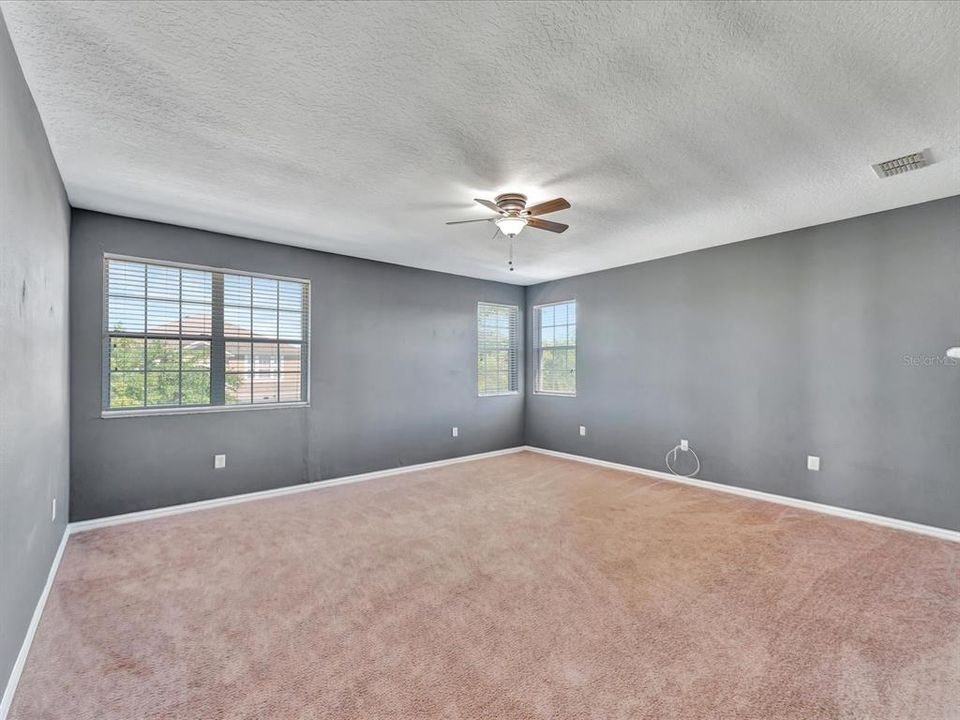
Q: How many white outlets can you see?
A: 6